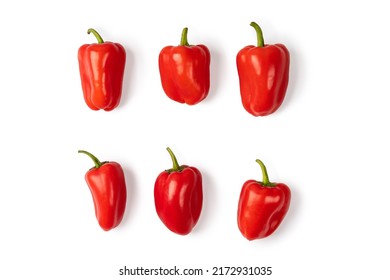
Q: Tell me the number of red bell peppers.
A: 6